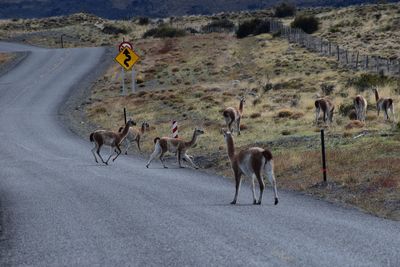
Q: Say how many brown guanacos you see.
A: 8